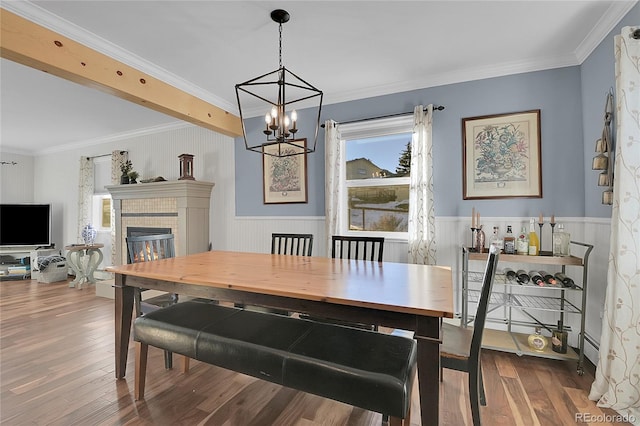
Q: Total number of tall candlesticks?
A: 4